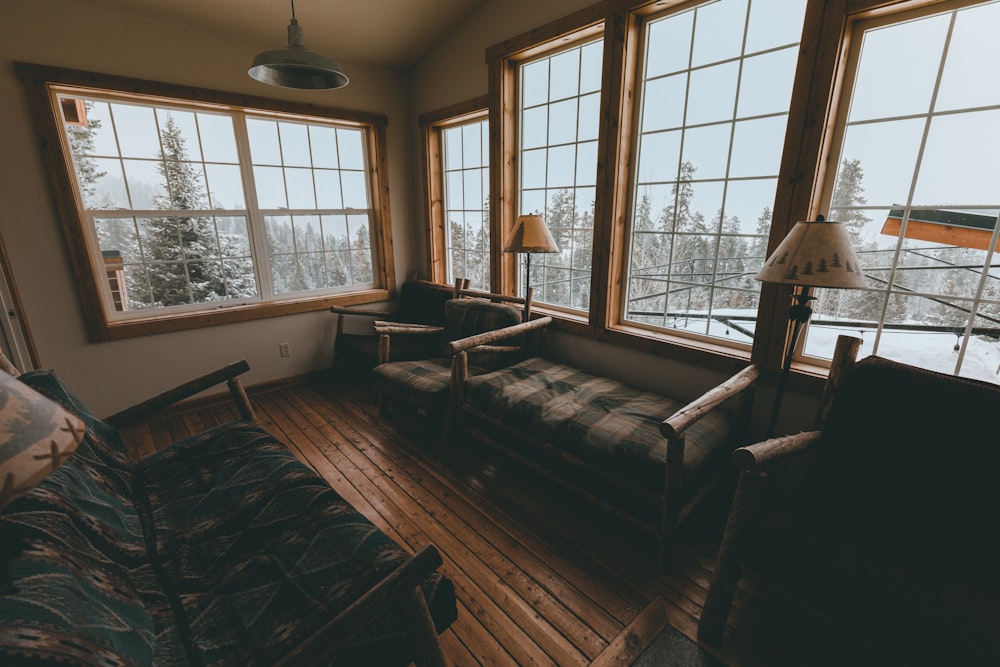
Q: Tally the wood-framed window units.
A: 5